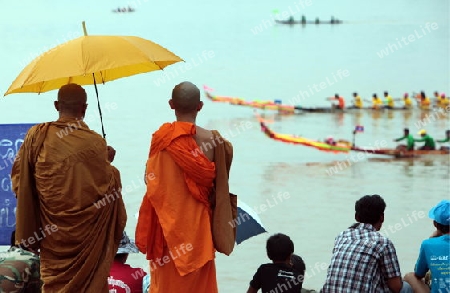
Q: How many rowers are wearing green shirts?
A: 3